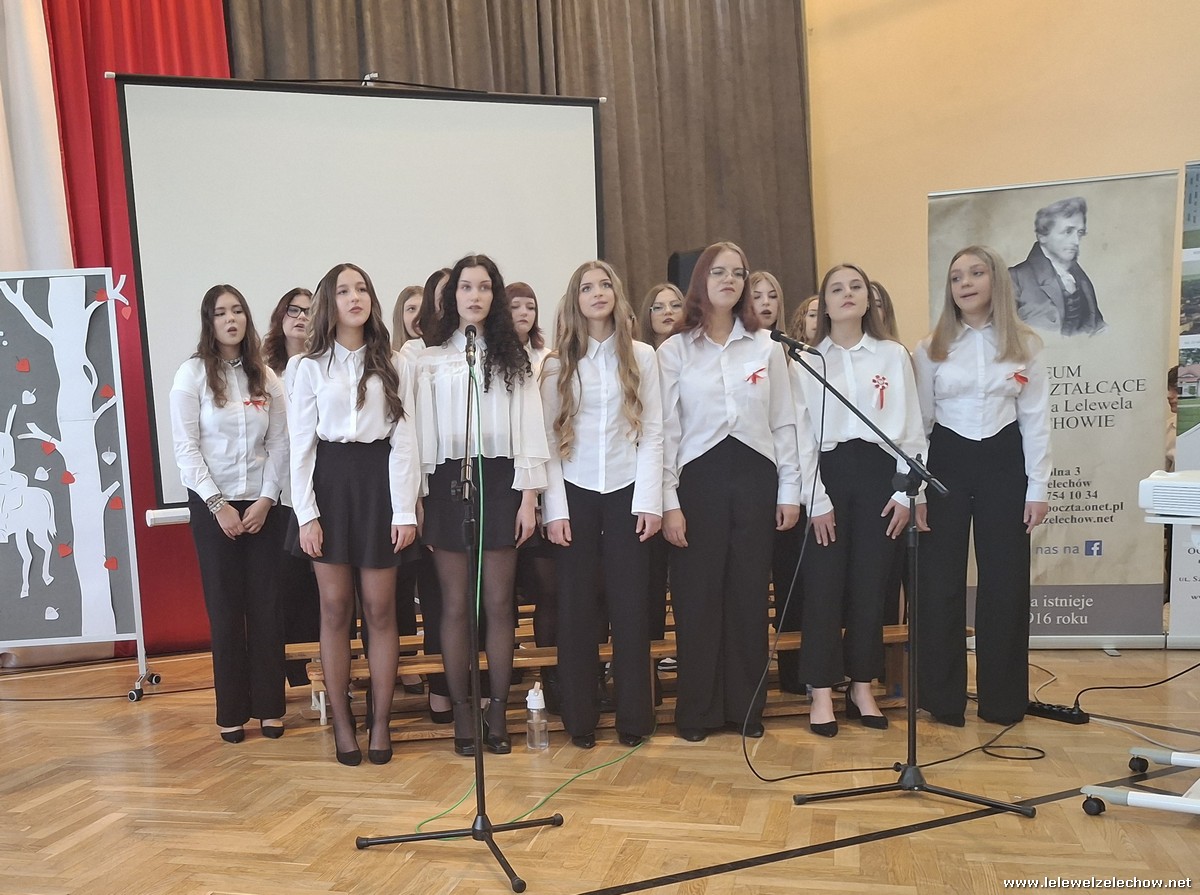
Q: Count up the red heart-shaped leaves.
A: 9